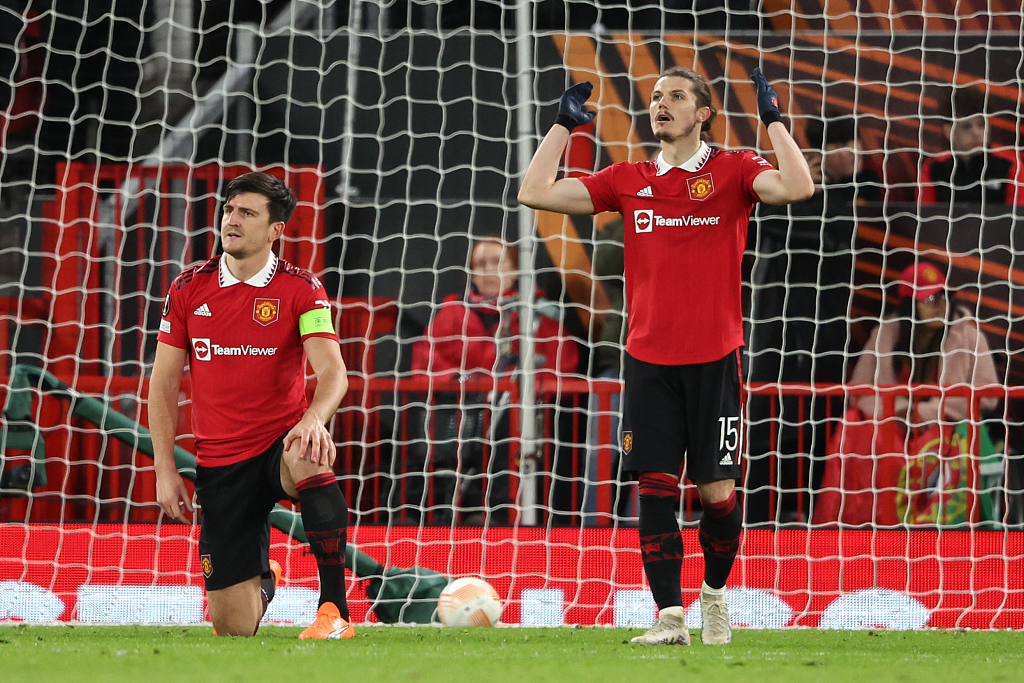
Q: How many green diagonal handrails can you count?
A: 1